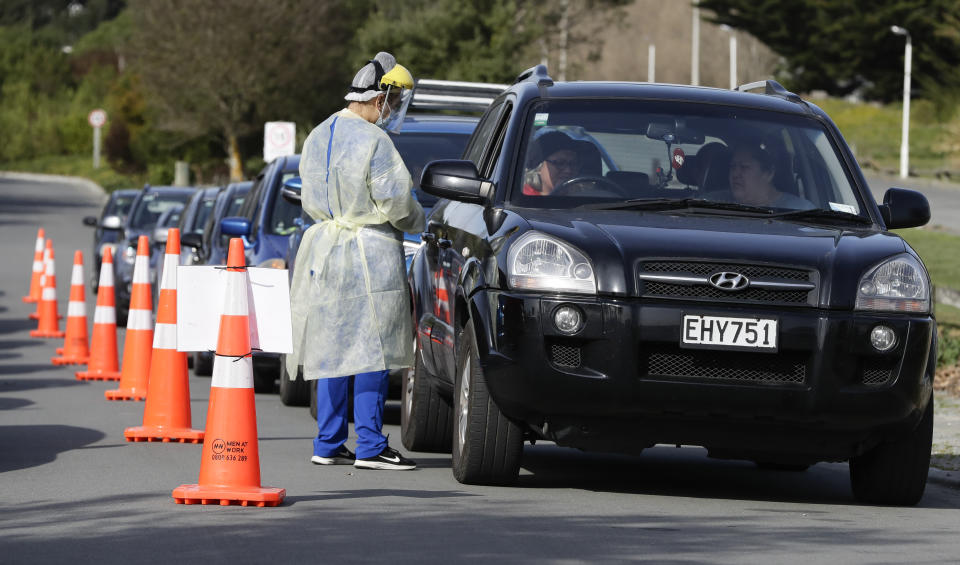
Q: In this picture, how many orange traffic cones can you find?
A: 8